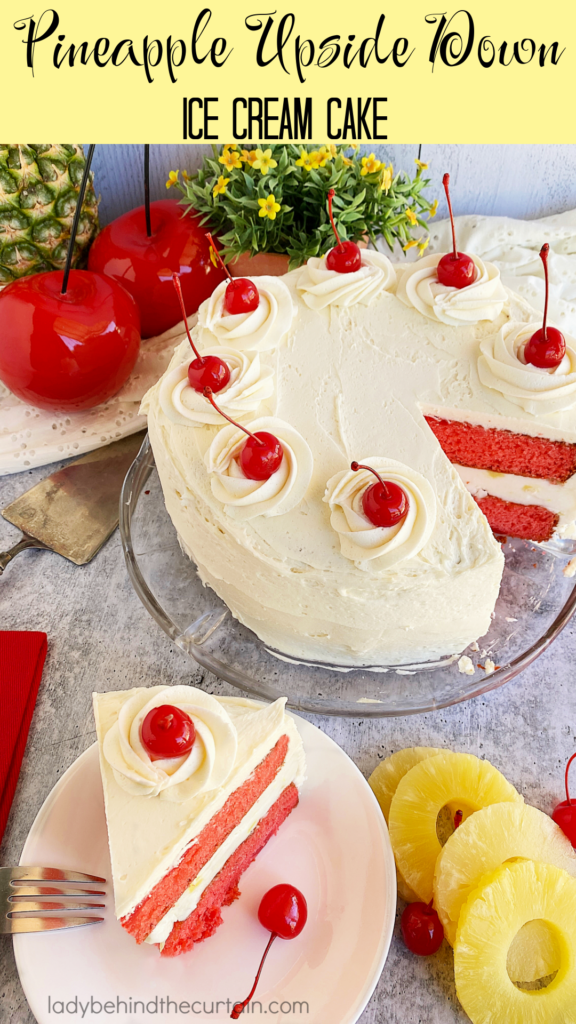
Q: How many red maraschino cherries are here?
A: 11